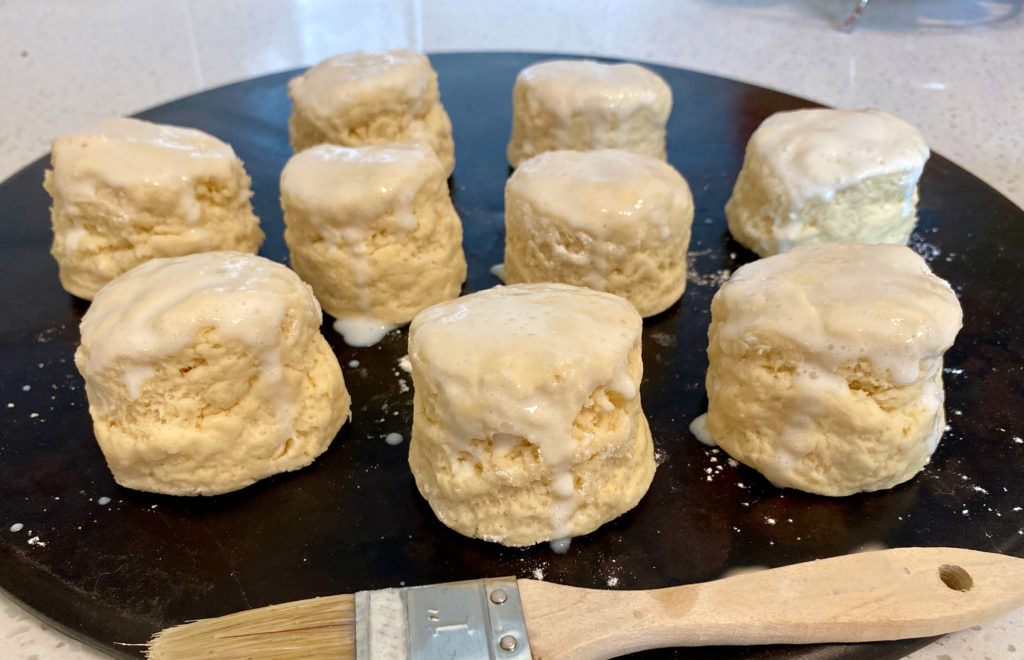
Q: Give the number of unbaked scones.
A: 9